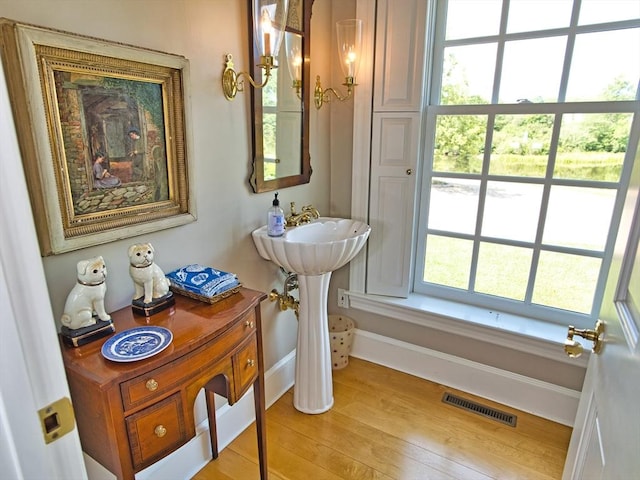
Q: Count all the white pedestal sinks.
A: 1